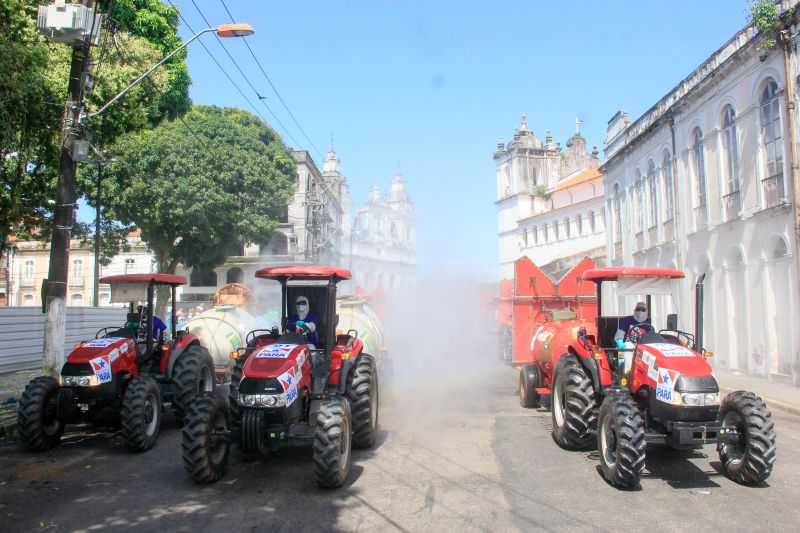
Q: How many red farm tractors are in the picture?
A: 3